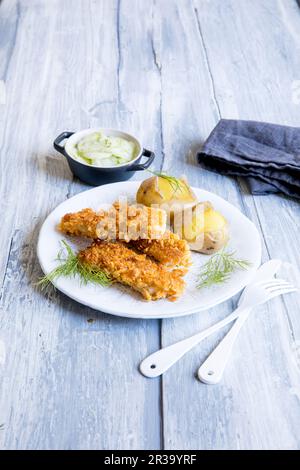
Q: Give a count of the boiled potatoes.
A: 2